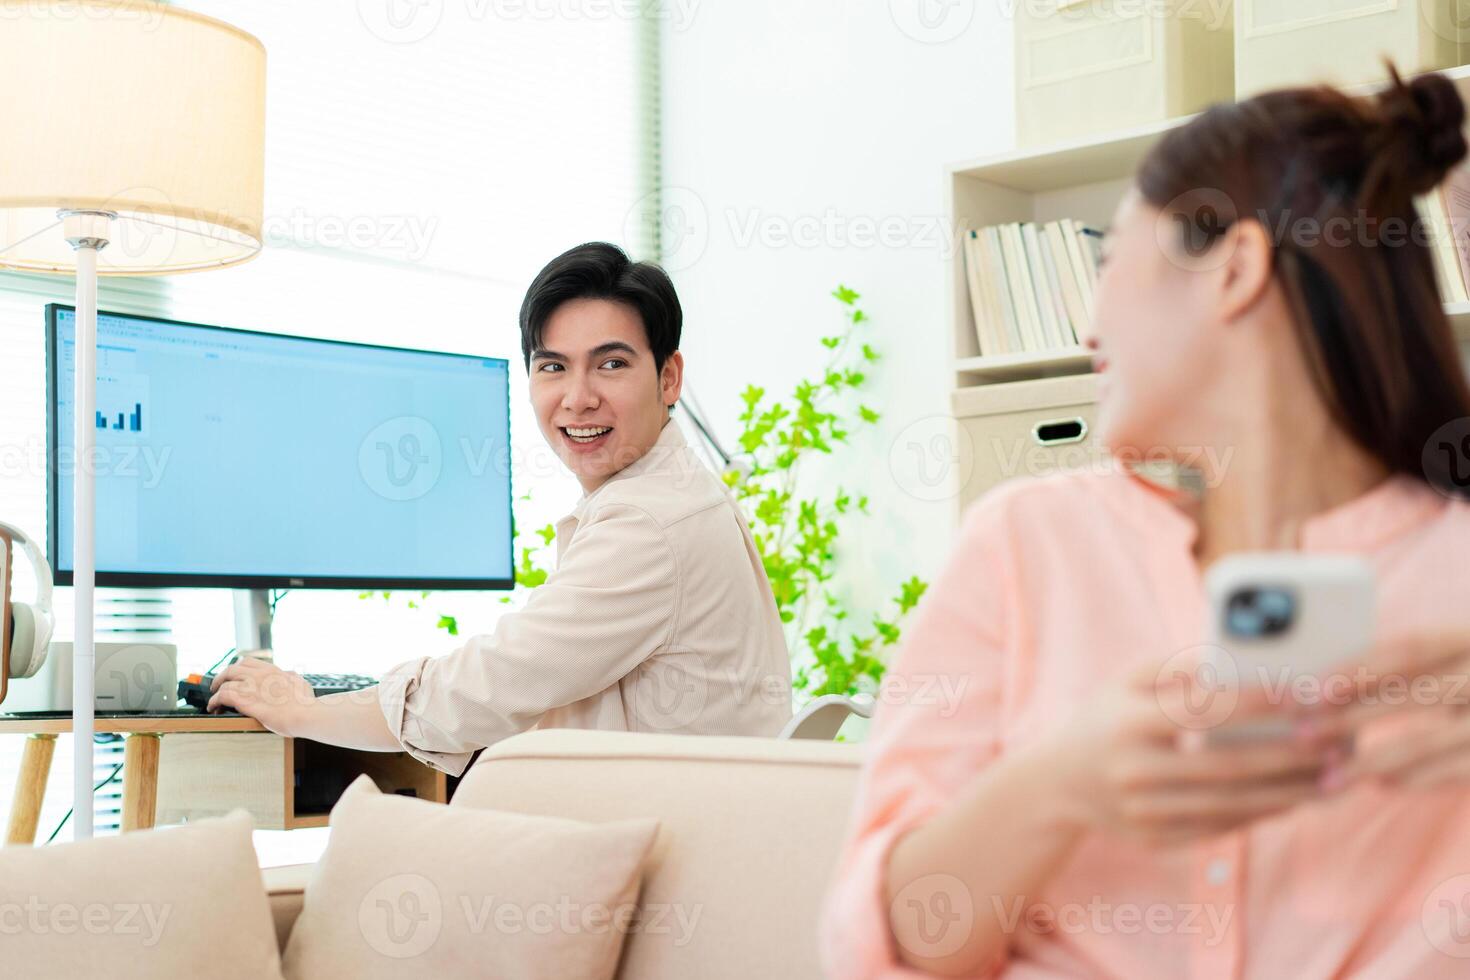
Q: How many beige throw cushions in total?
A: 2